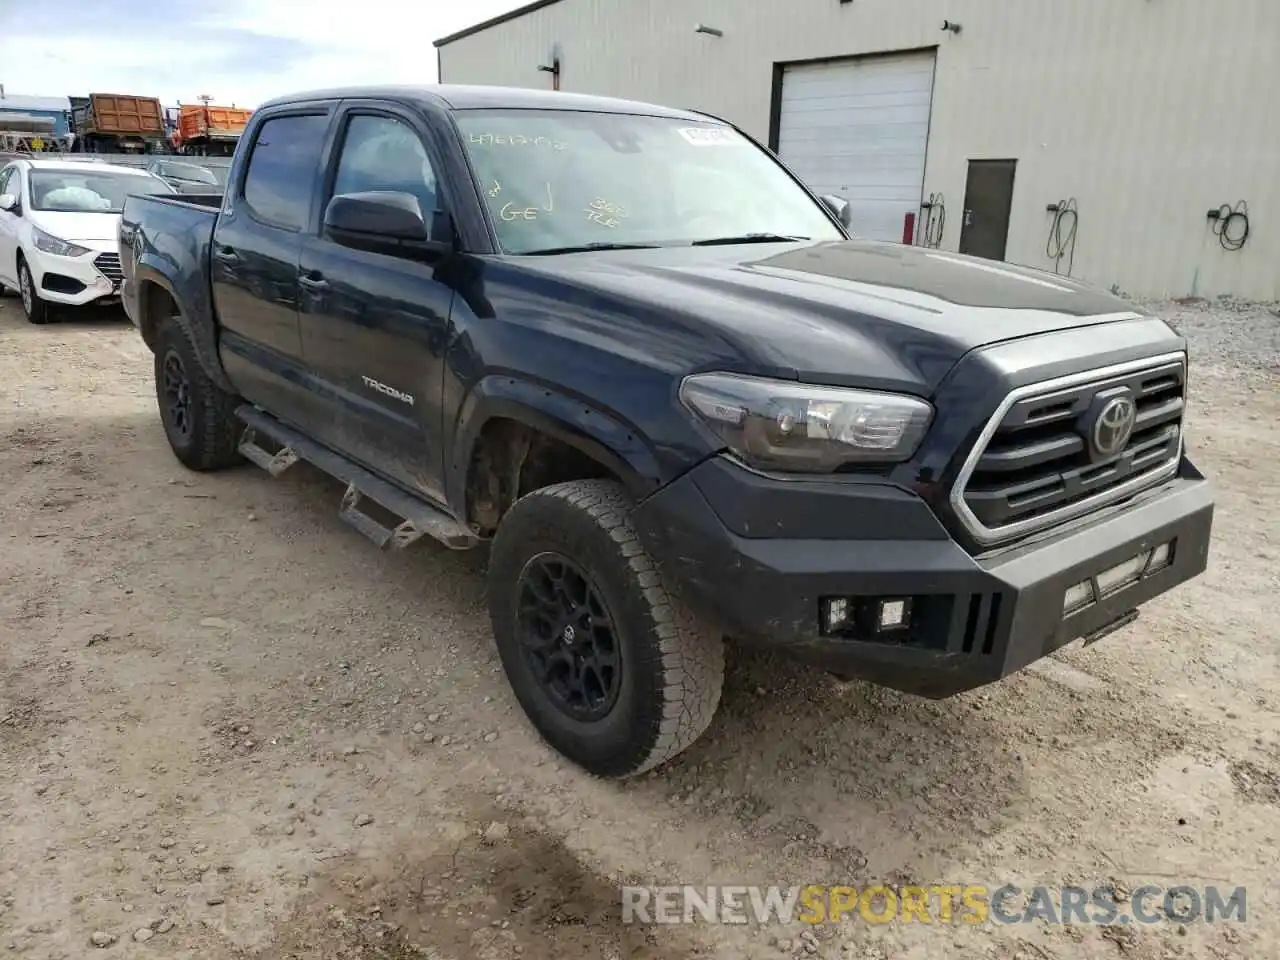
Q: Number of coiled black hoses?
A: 3